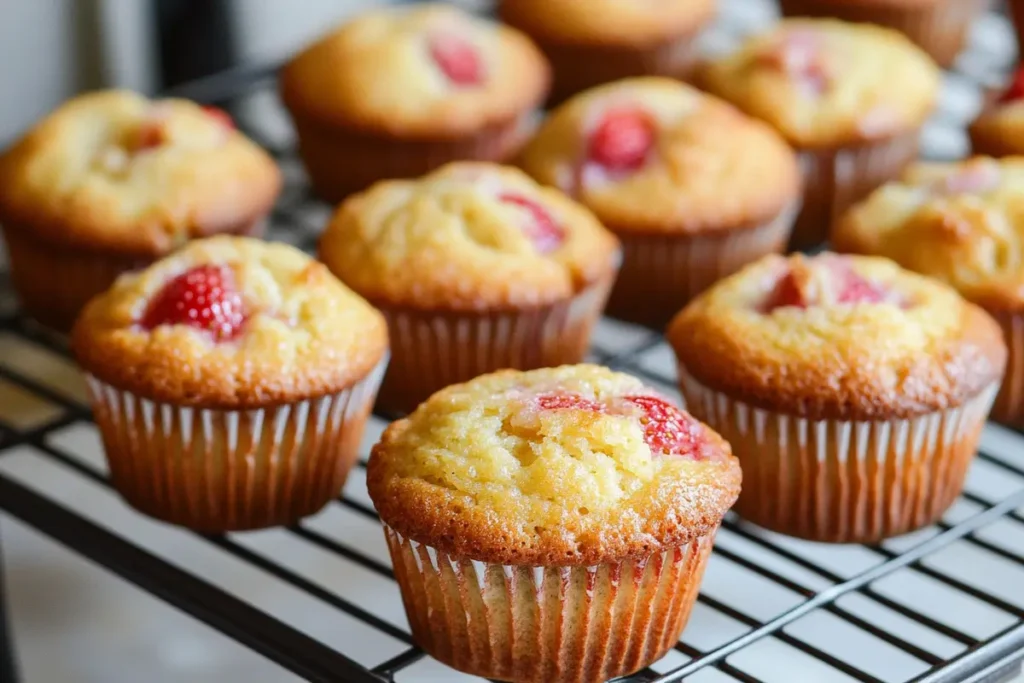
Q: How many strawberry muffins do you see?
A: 12